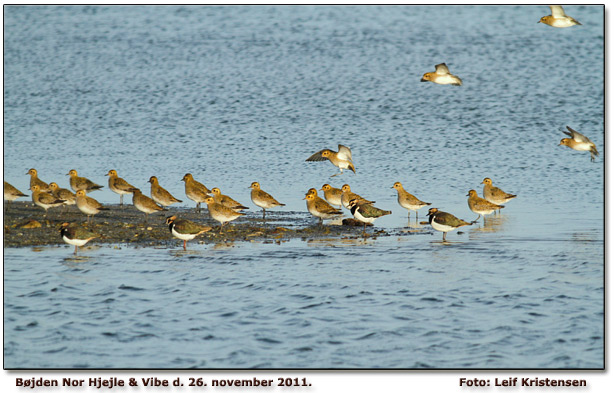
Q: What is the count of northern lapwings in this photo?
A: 4